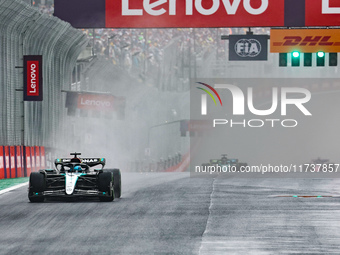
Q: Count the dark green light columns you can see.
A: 5